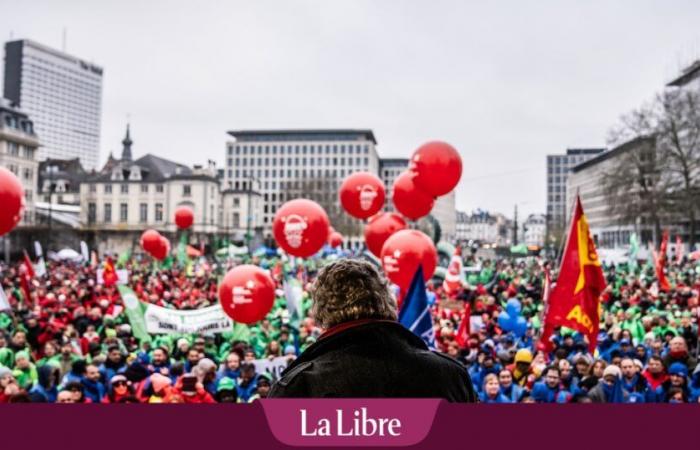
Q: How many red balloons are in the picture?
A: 12